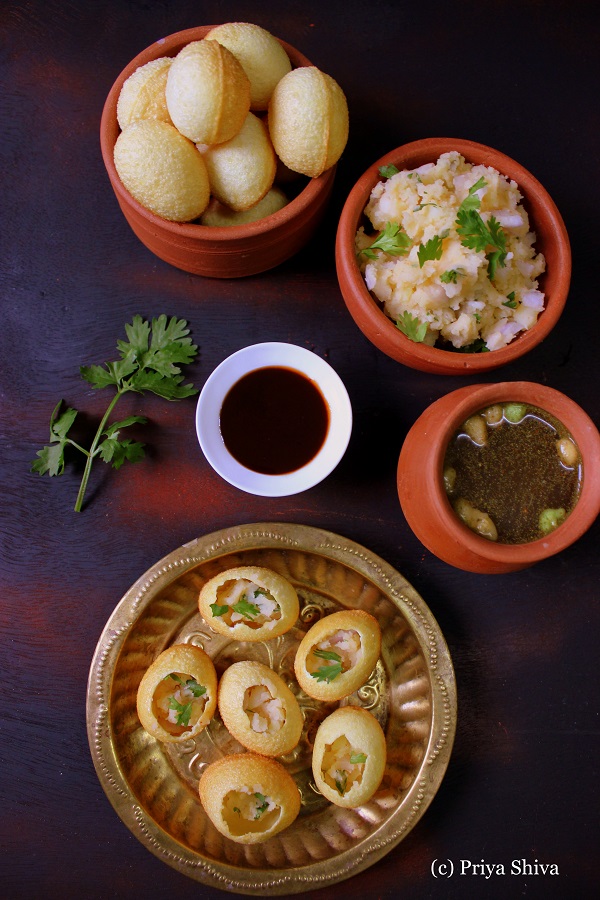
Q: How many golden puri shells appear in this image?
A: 13